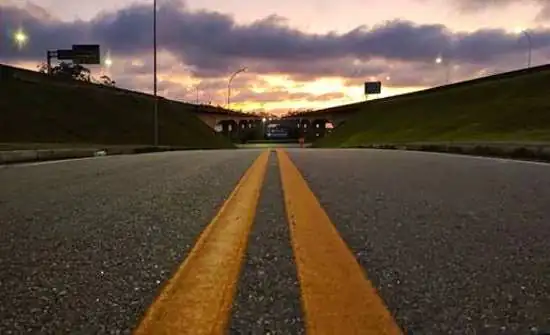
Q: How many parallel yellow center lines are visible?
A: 2